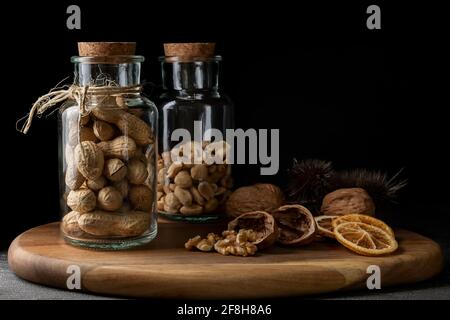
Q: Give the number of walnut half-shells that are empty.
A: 2